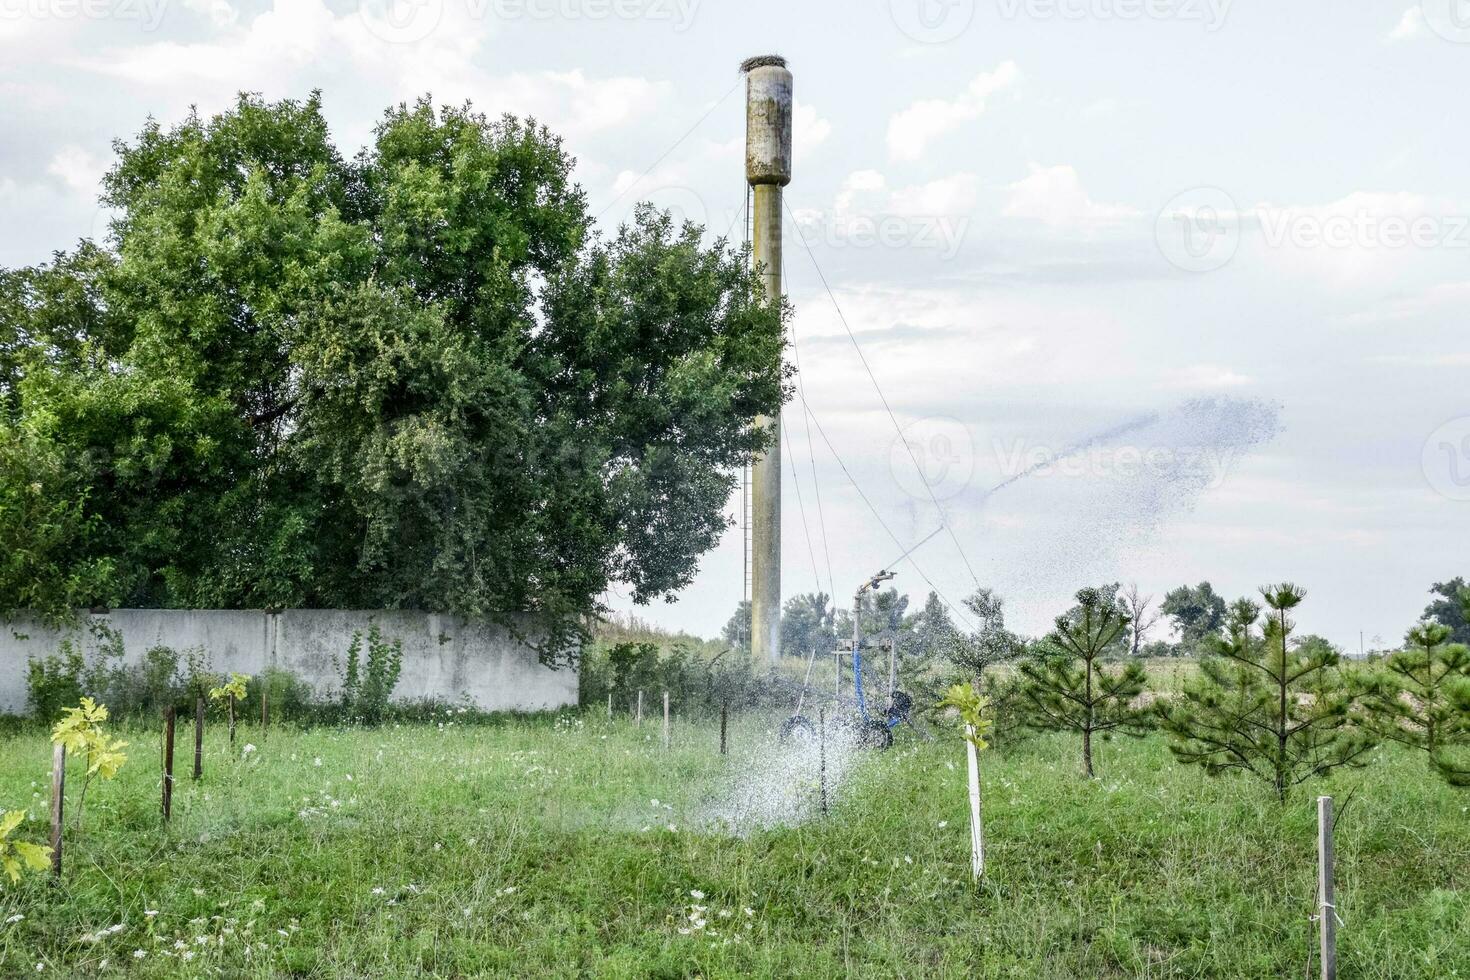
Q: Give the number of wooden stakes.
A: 12